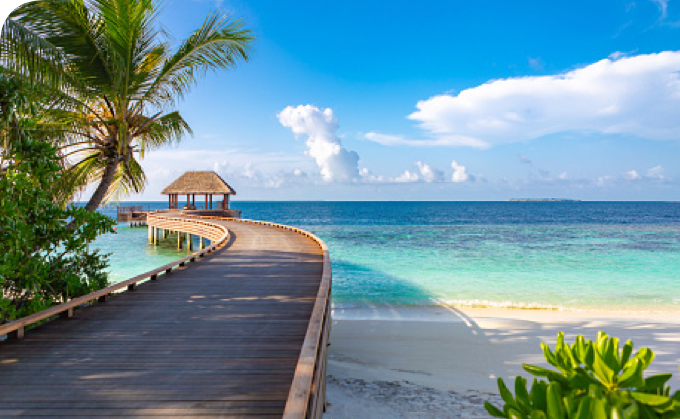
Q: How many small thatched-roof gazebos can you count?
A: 1